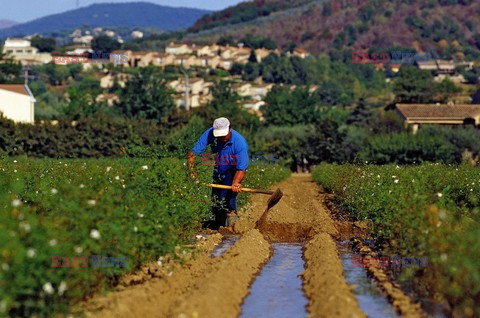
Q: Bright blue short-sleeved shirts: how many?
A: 1